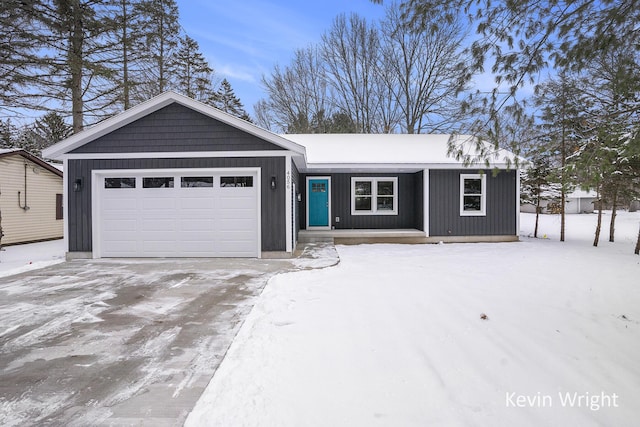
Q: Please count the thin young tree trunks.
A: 5